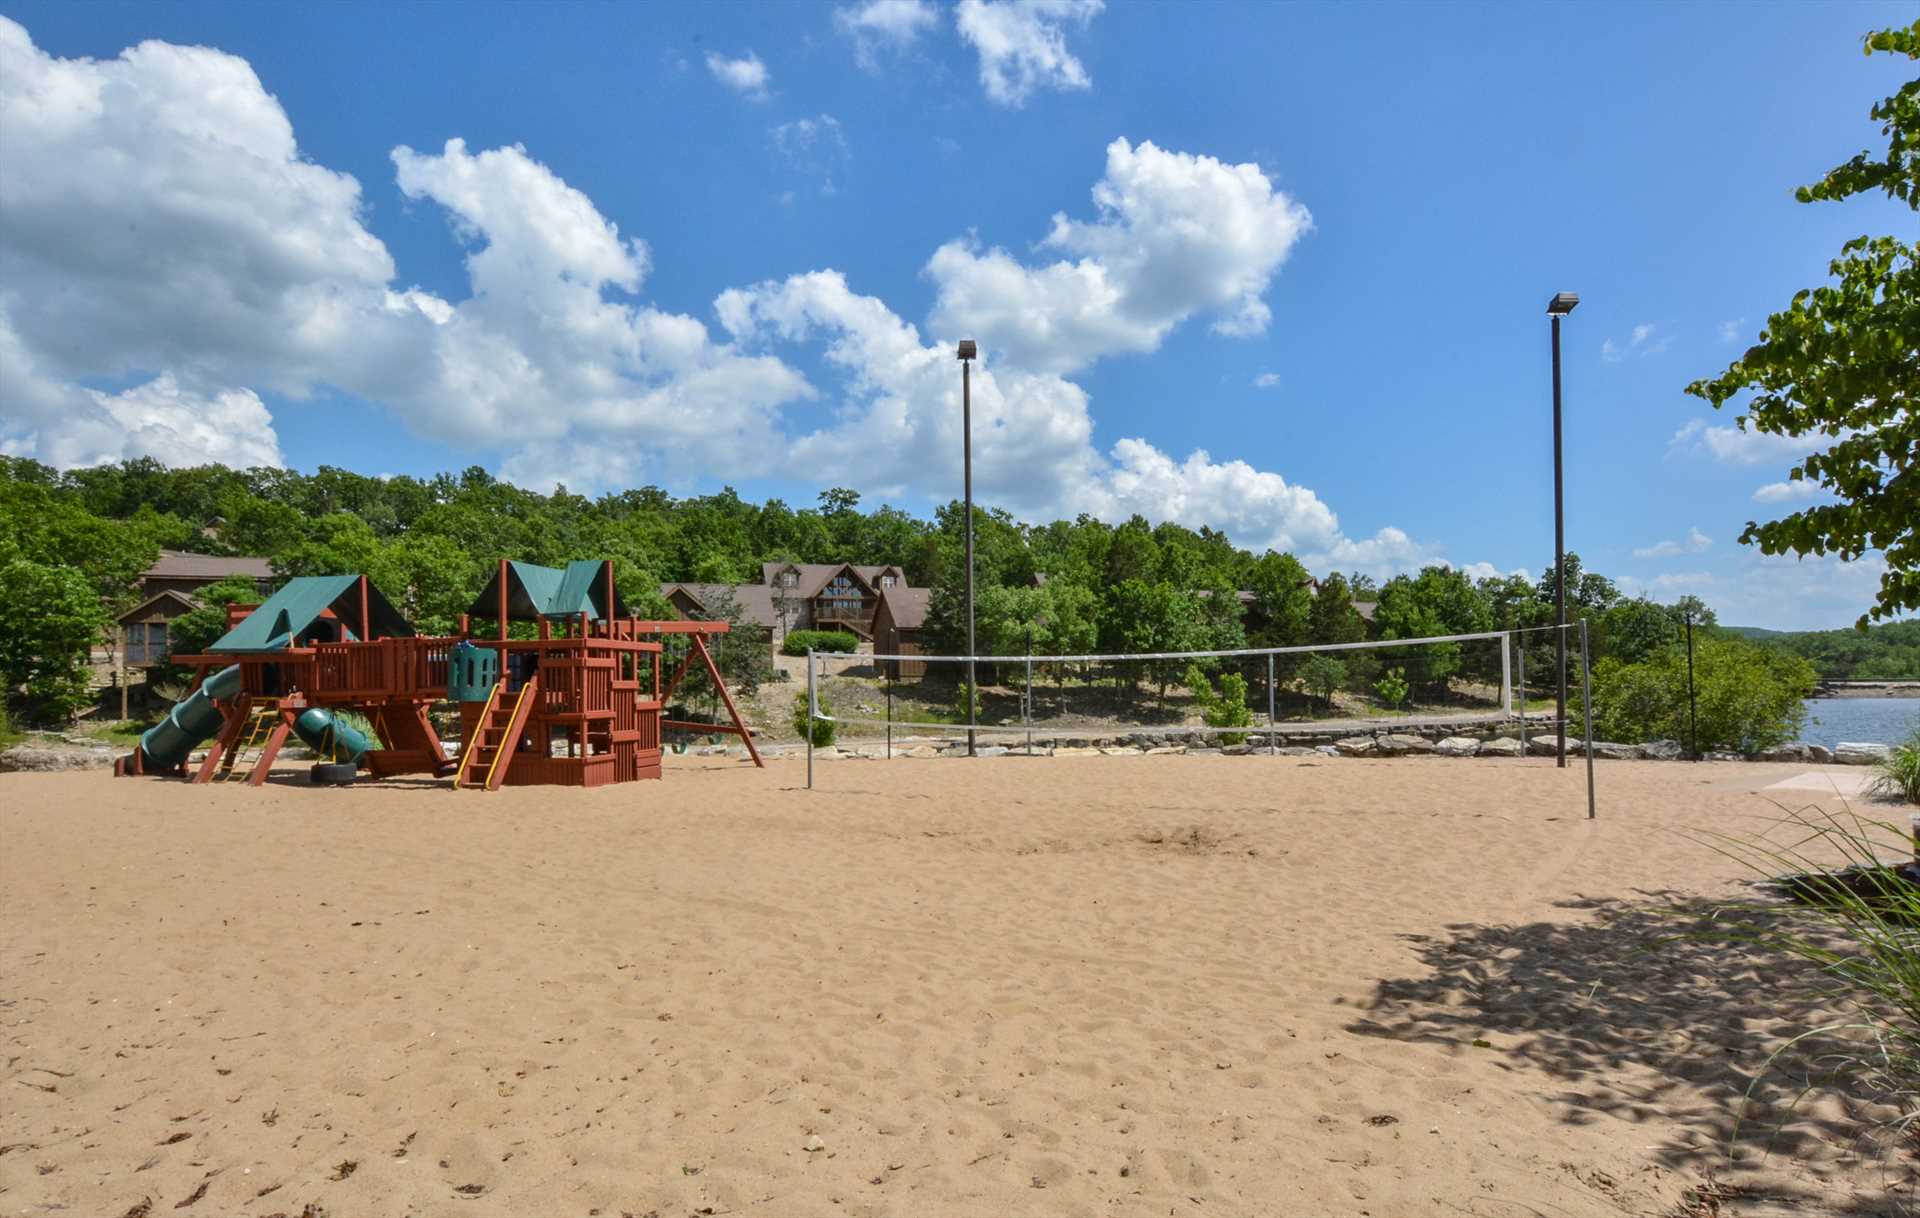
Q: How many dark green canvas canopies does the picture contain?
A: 2